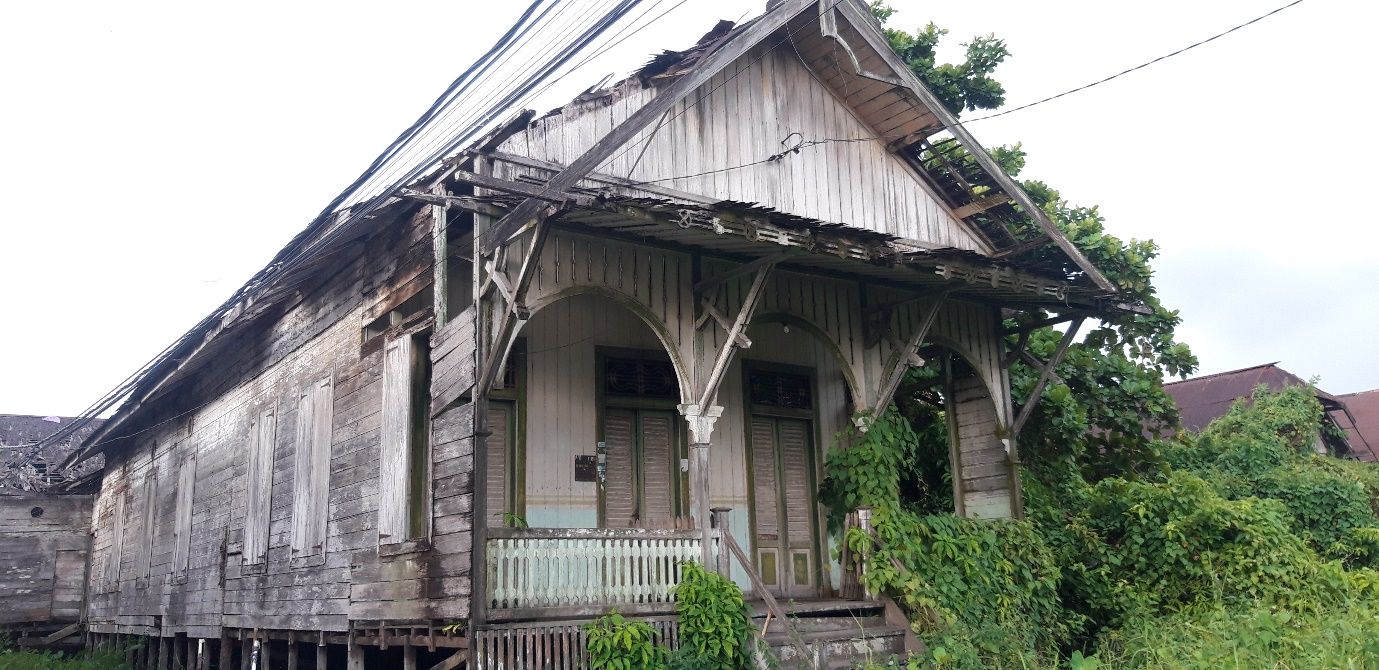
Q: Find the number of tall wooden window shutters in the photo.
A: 6